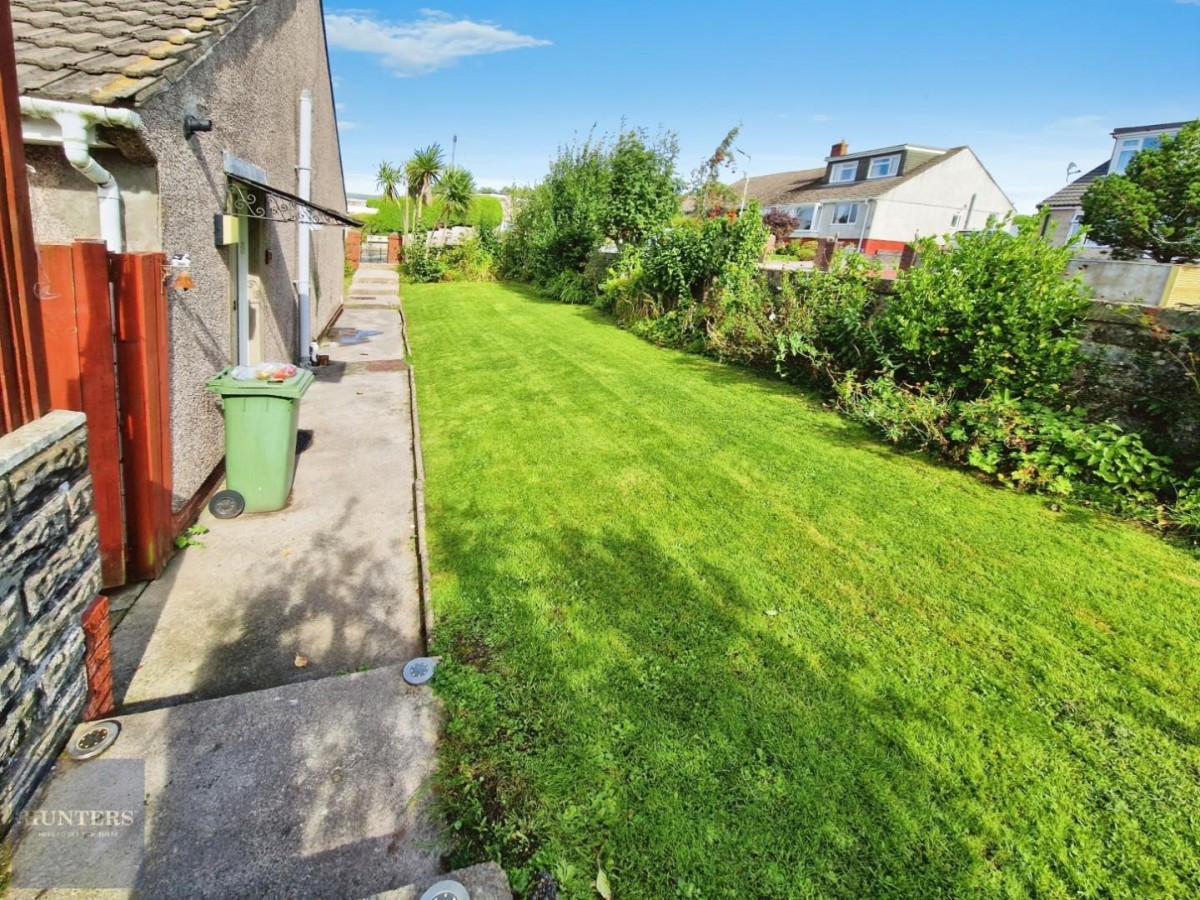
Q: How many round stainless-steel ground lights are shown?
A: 3